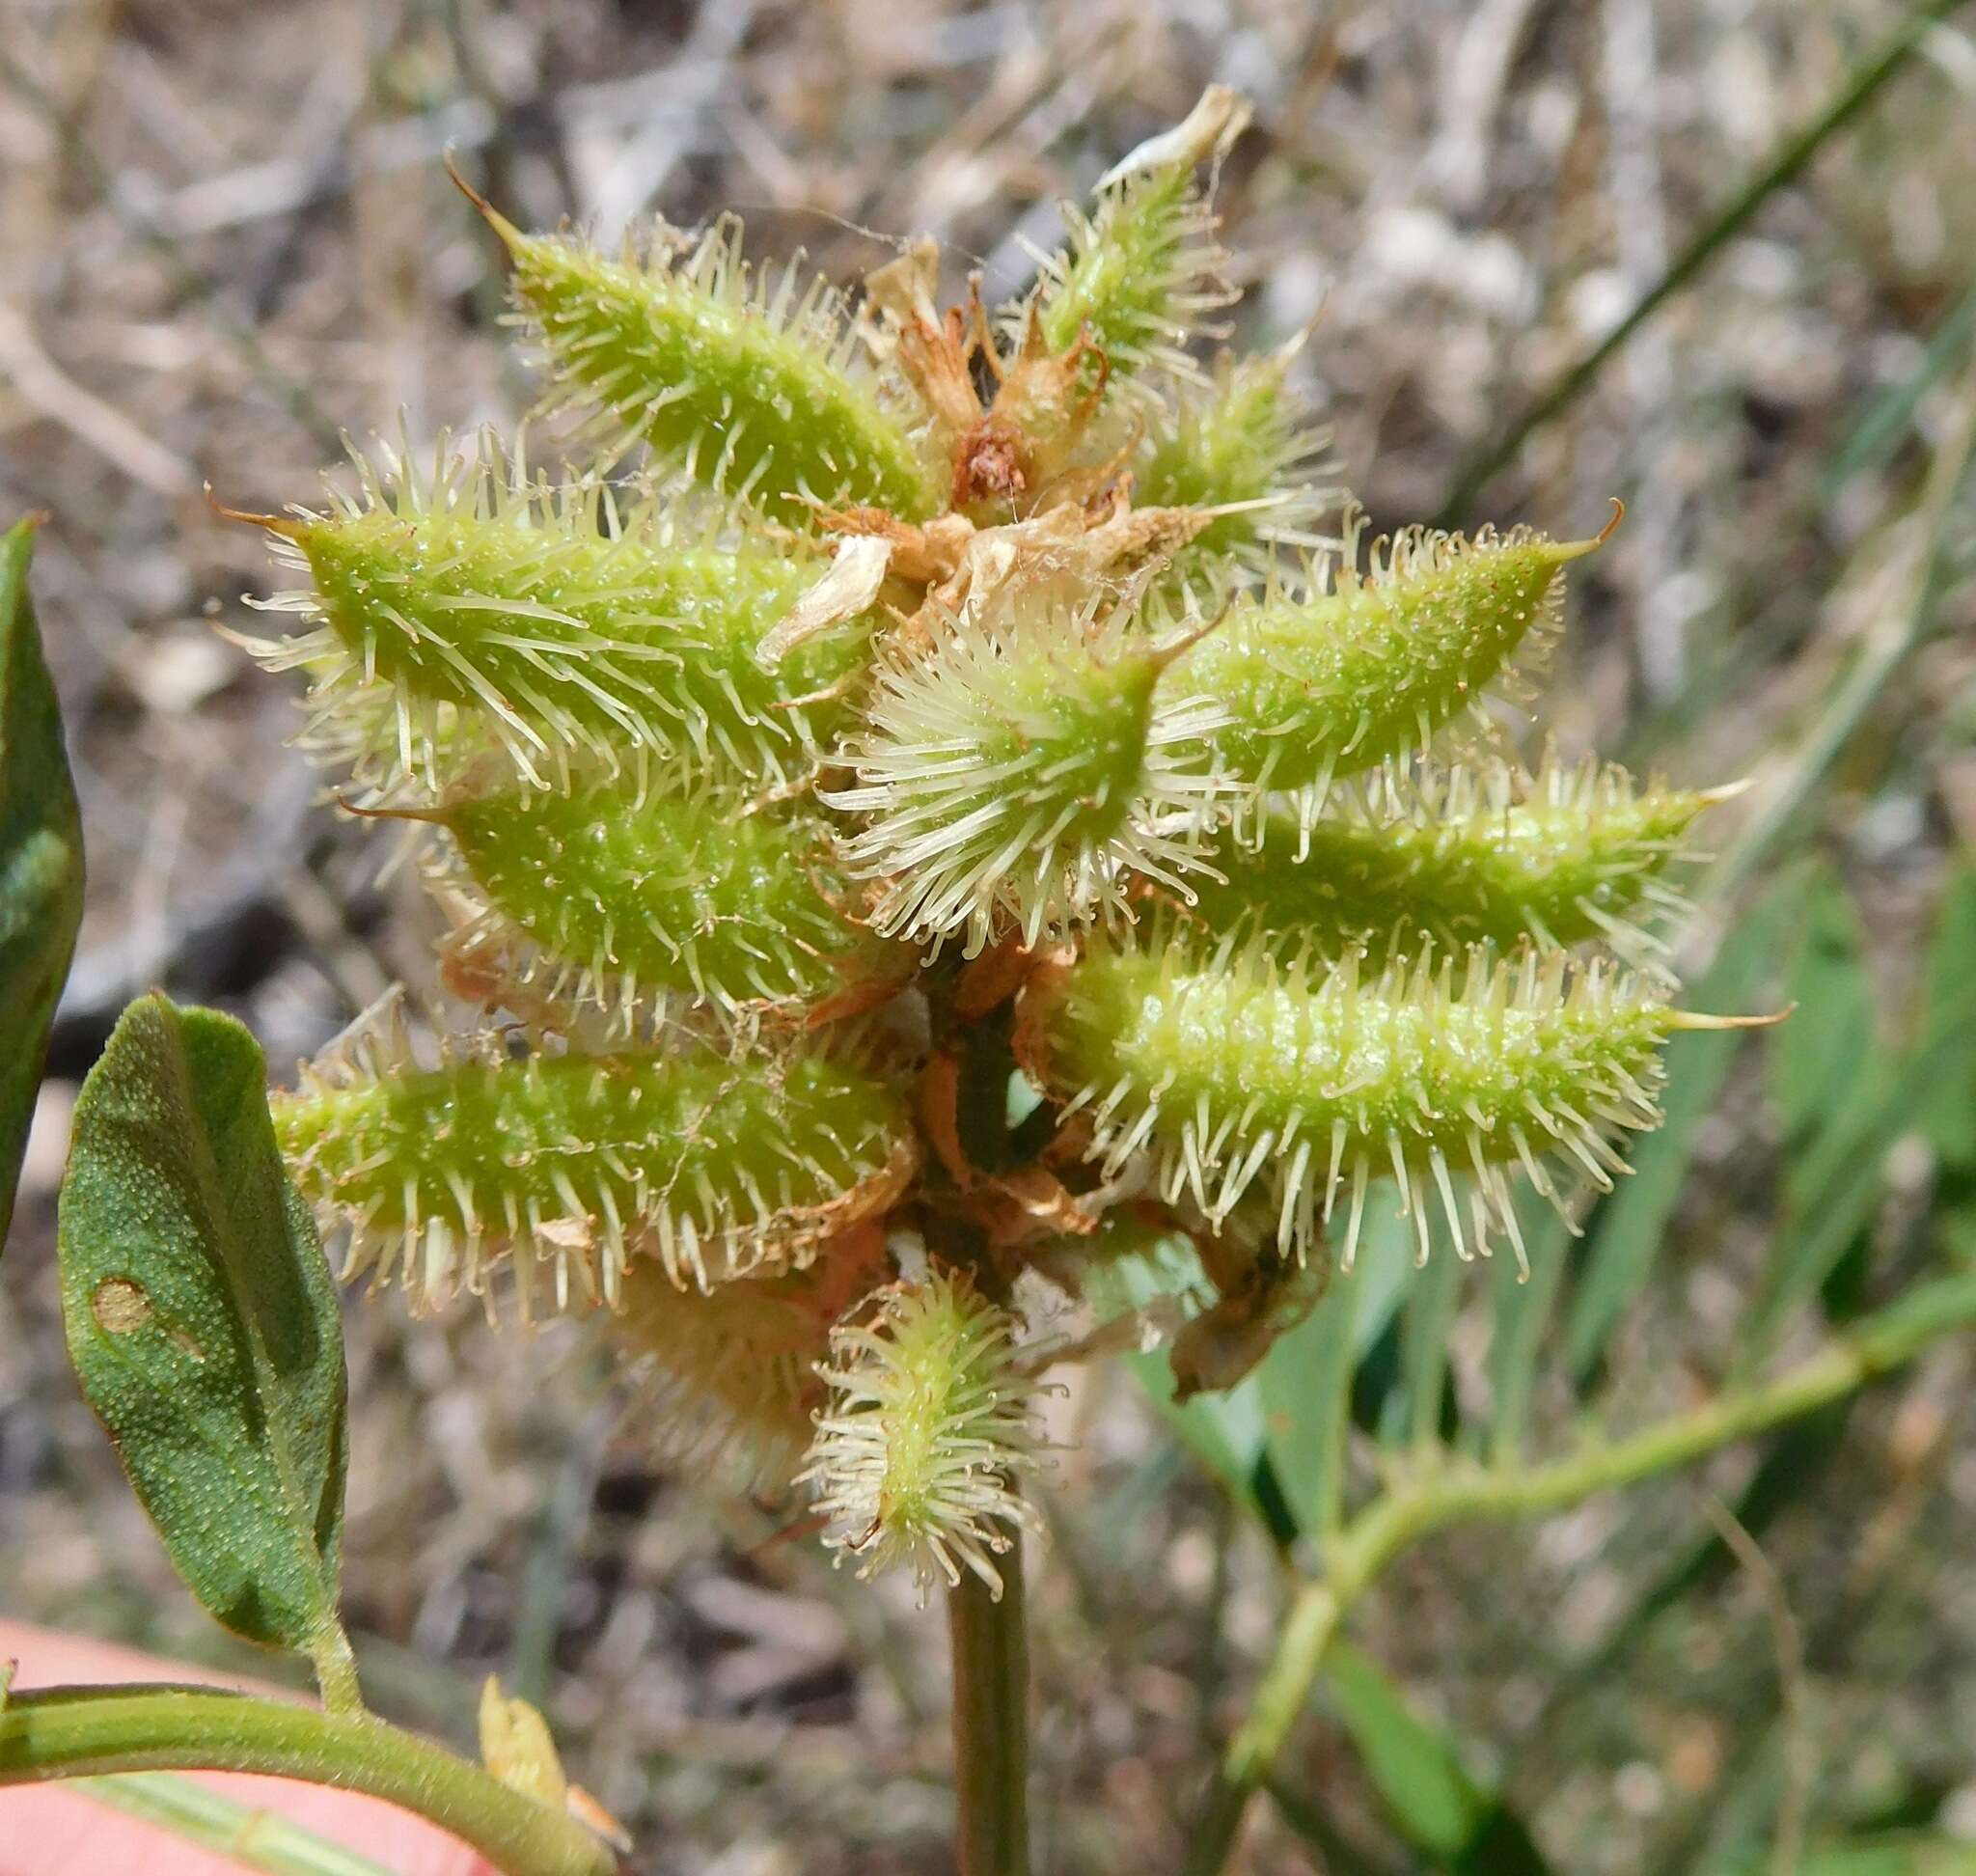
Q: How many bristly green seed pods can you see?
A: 11